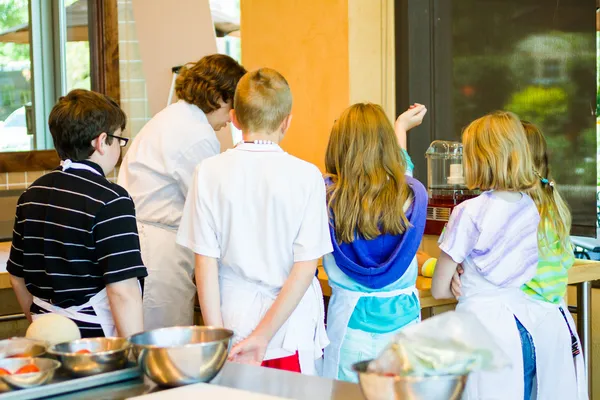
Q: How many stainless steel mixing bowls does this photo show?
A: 5